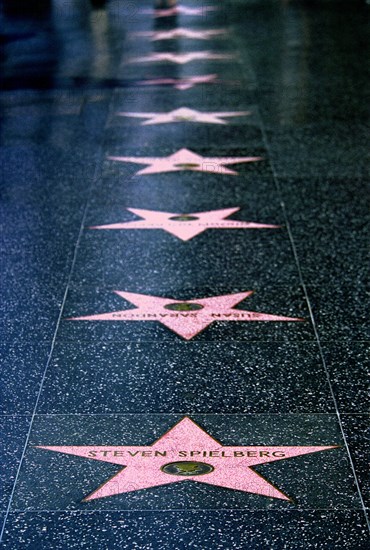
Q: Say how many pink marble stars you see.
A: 9